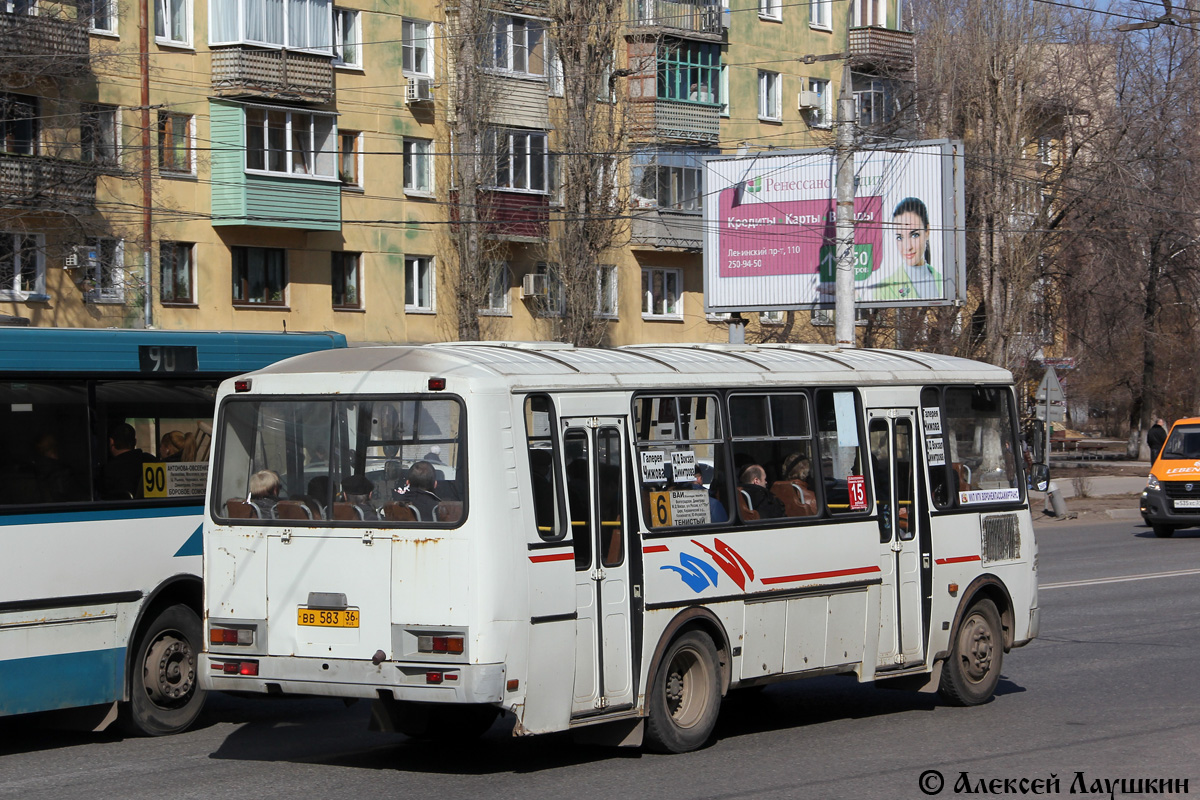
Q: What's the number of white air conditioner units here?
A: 4